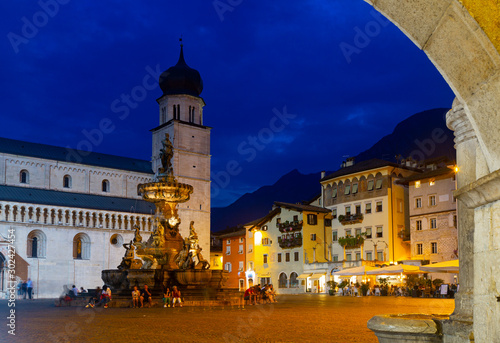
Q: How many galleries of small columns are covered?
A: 1